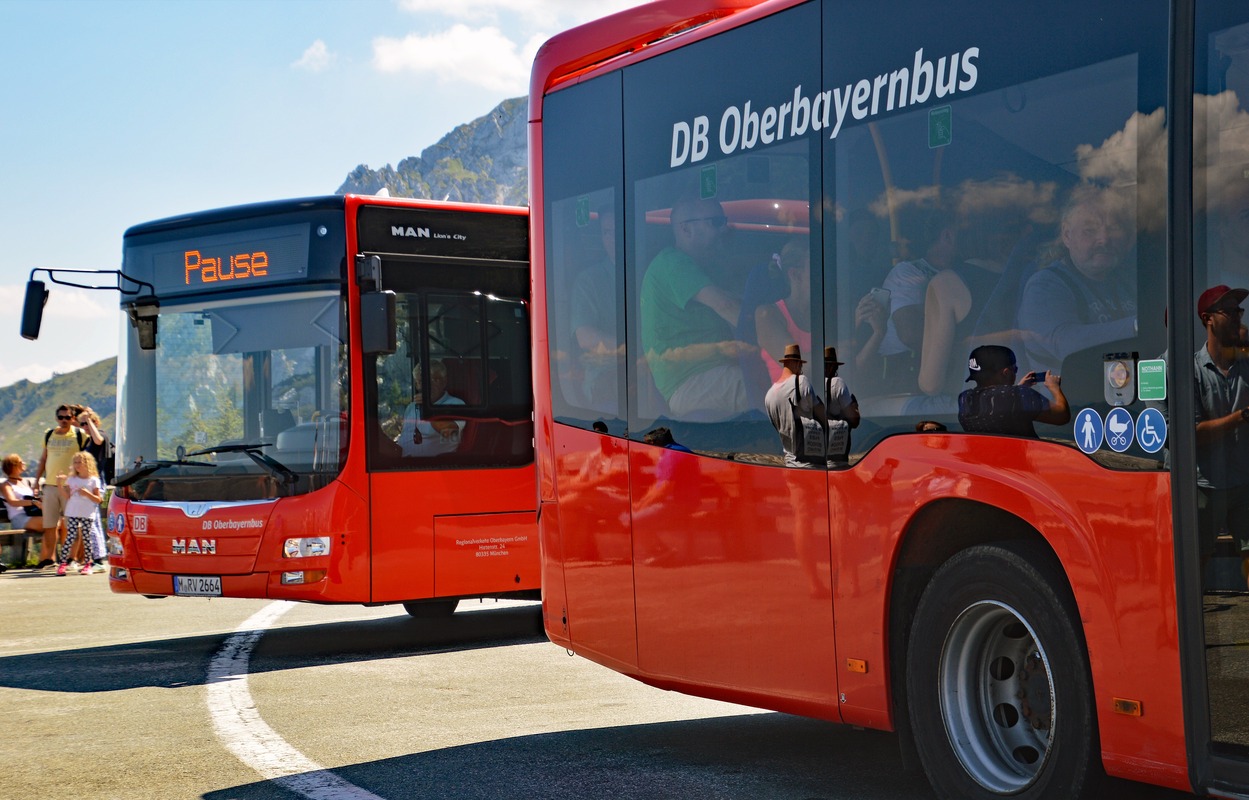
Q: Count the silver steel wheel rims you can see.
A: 1